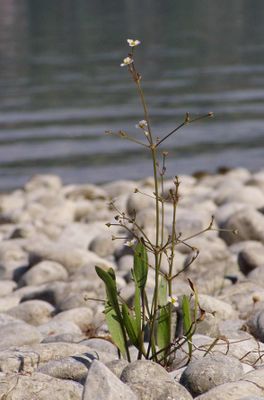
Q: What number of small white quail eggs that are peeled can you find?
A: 0